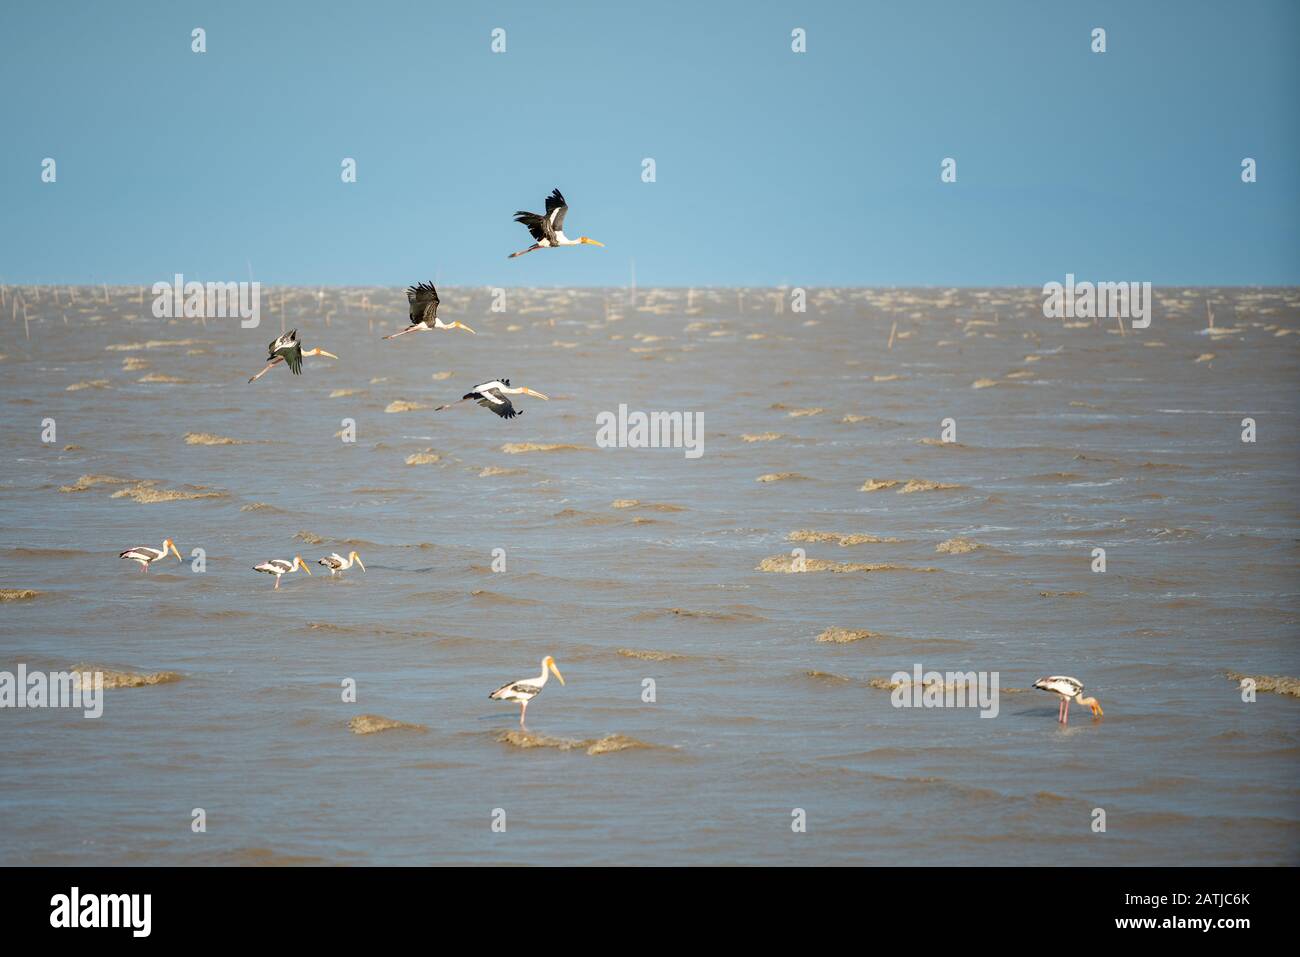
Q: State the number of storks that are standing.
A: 5